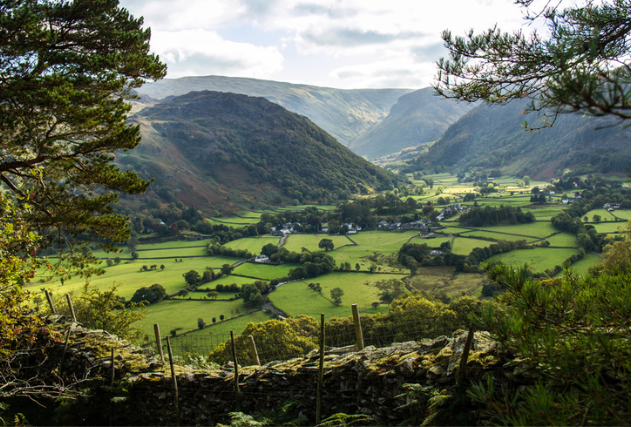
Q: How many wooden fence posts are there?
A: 11